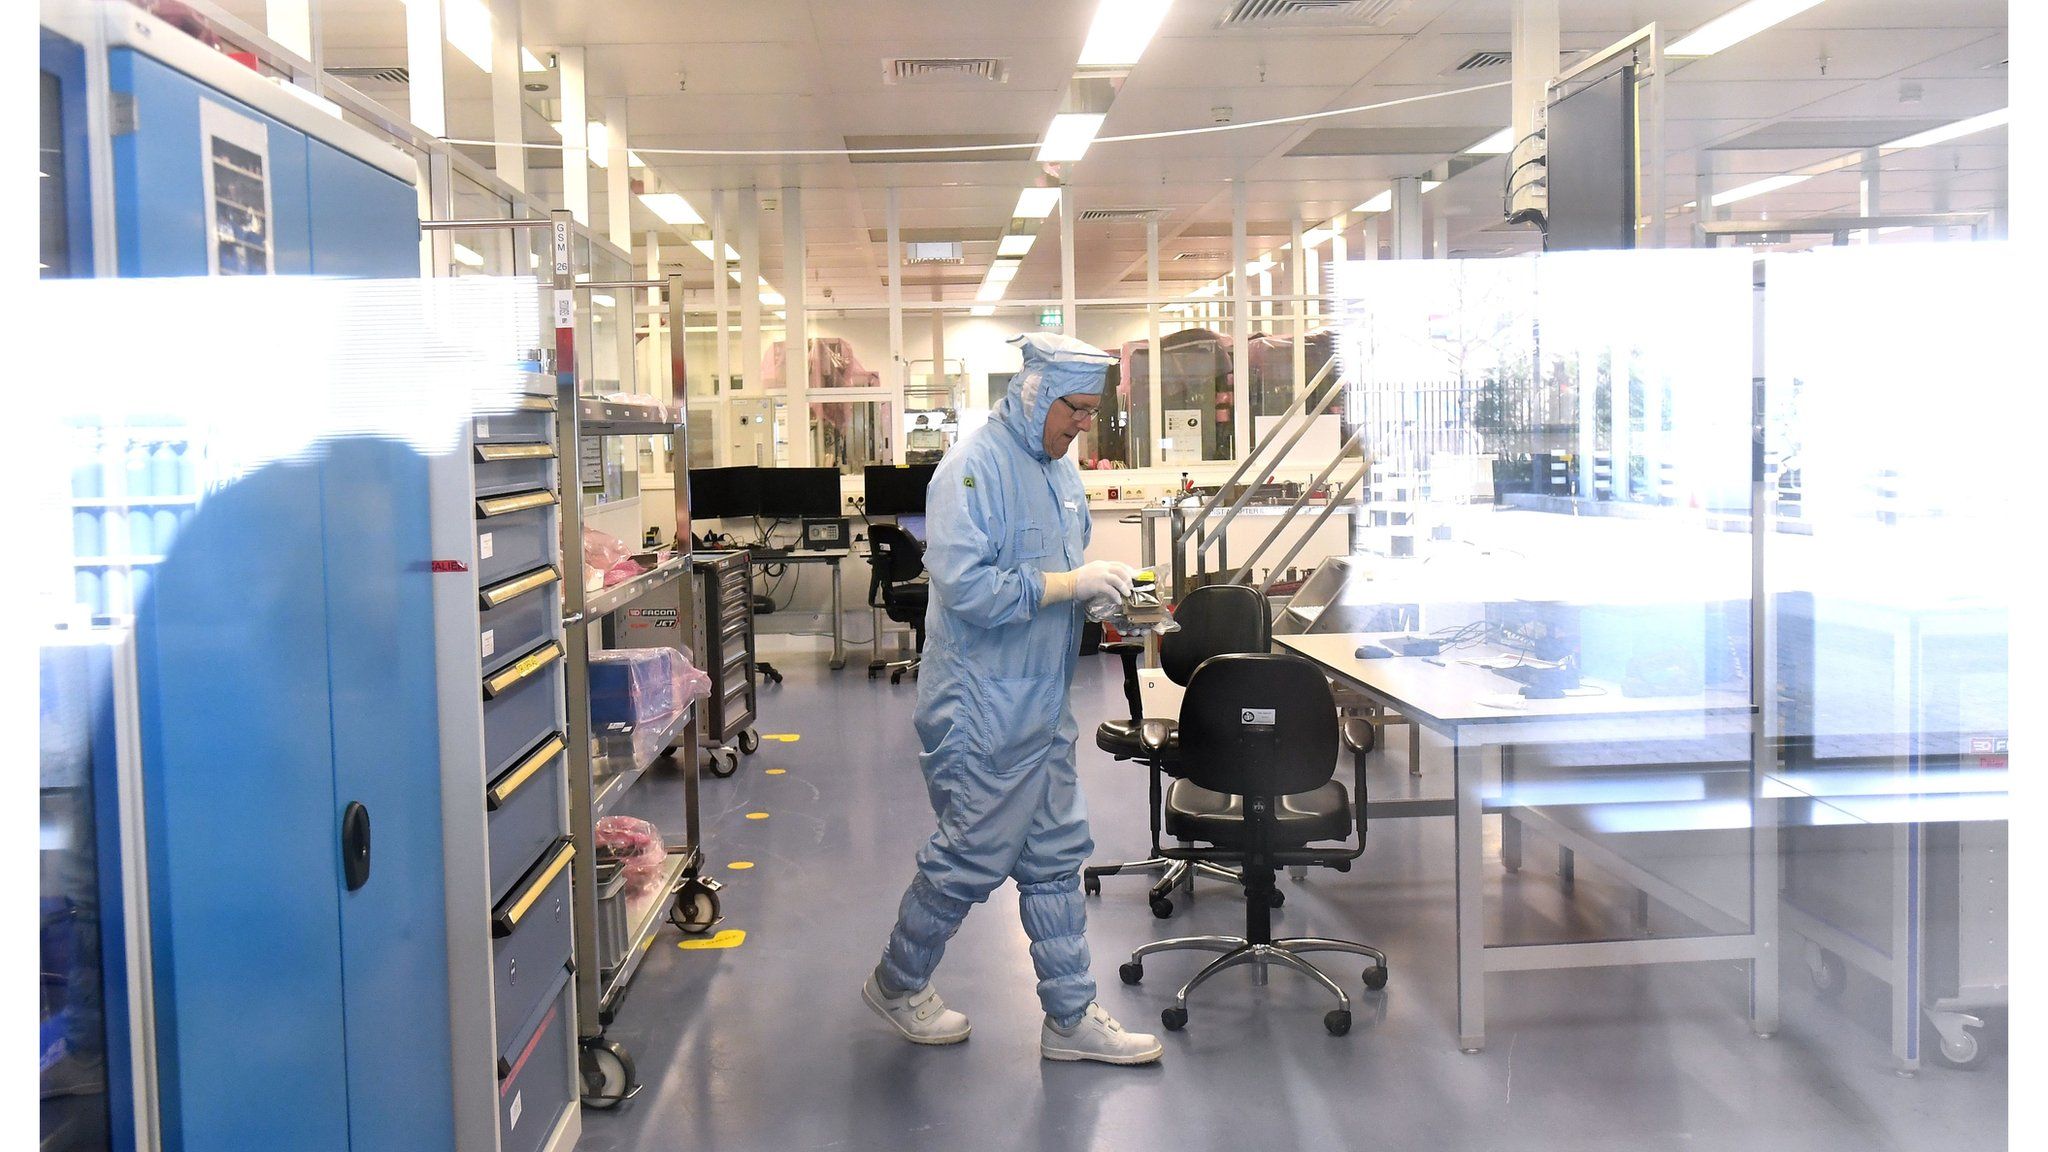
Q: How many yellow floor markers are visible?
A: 5